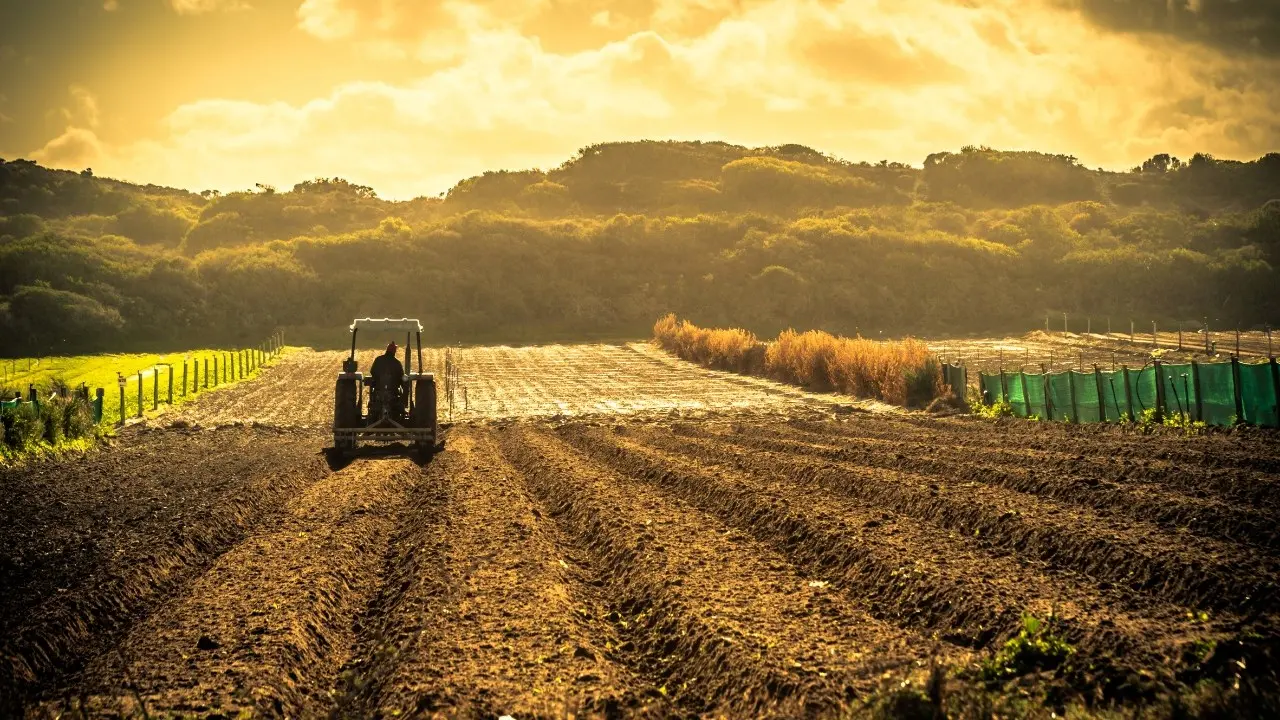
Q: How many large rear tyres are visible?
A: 2